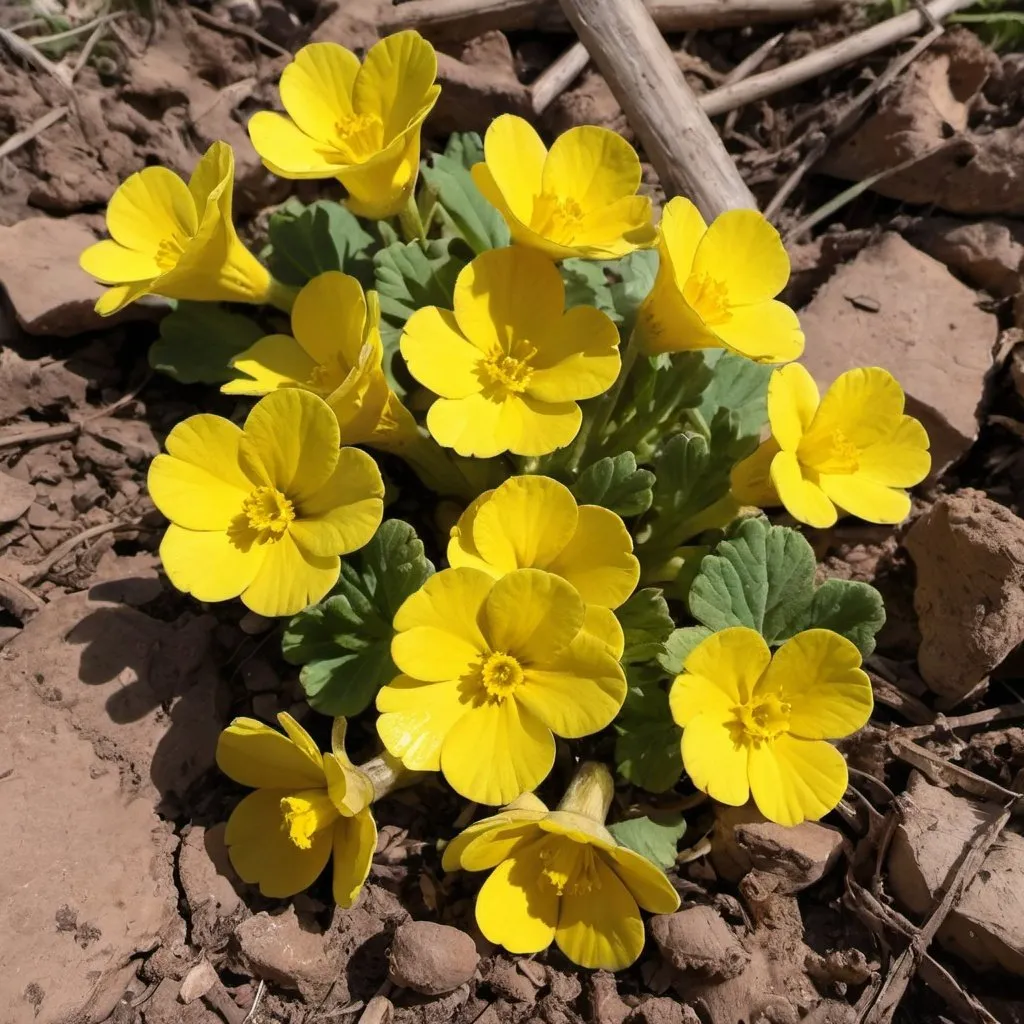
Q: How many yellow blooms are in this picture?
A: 13